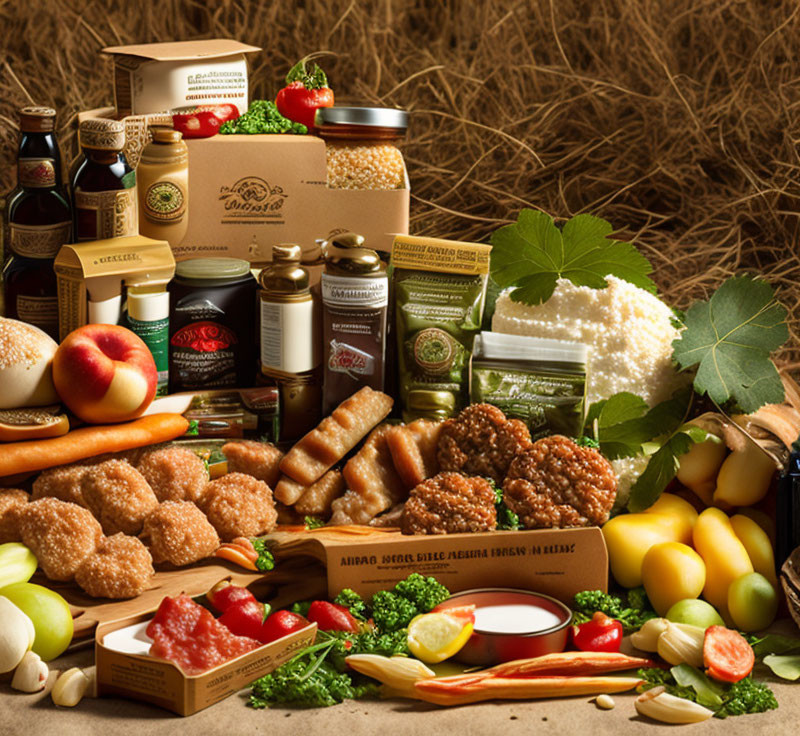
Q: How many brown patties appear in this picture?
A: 3